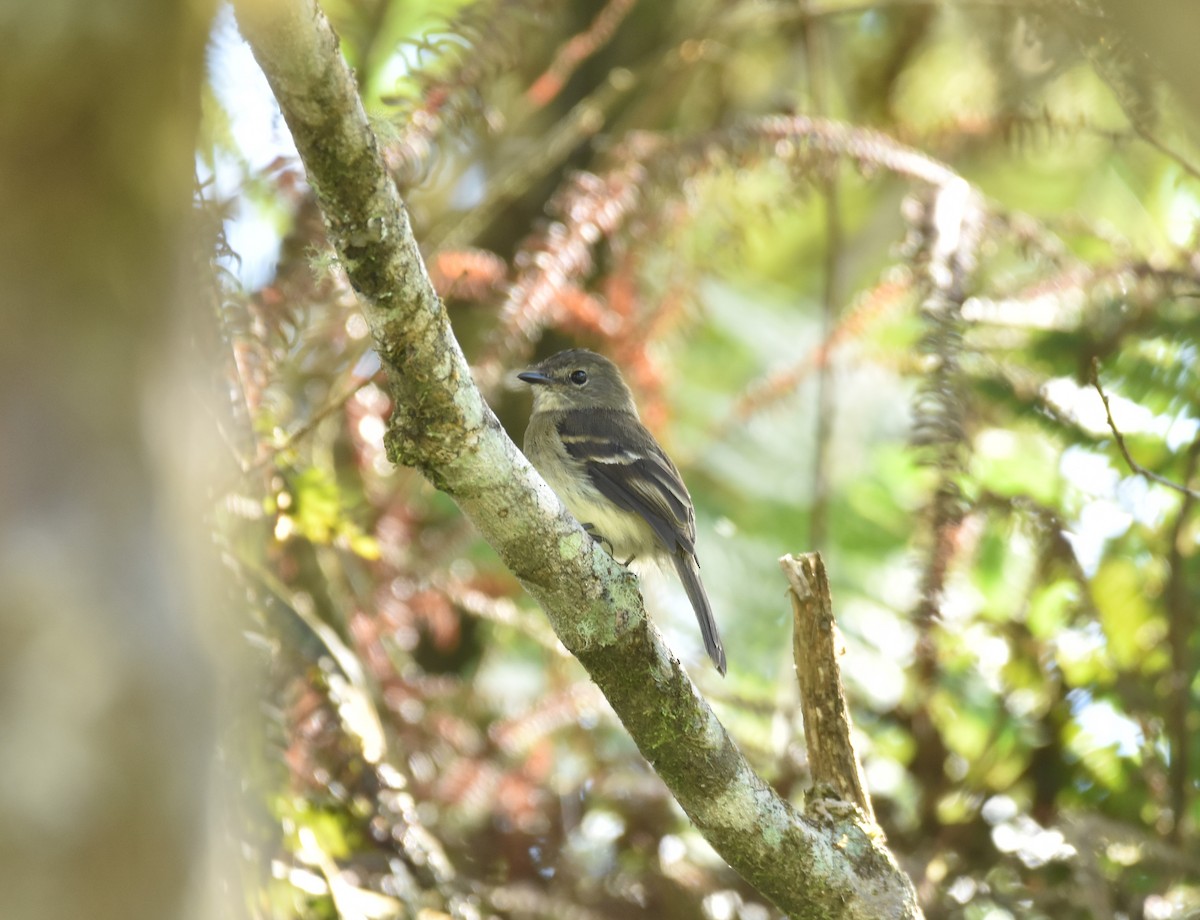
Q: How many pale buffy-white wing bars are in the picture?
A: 2